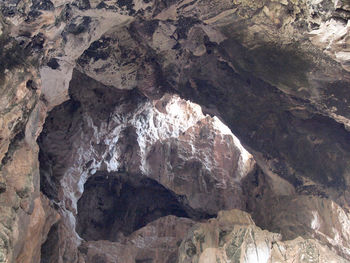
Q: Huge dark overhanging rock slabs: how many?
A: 1